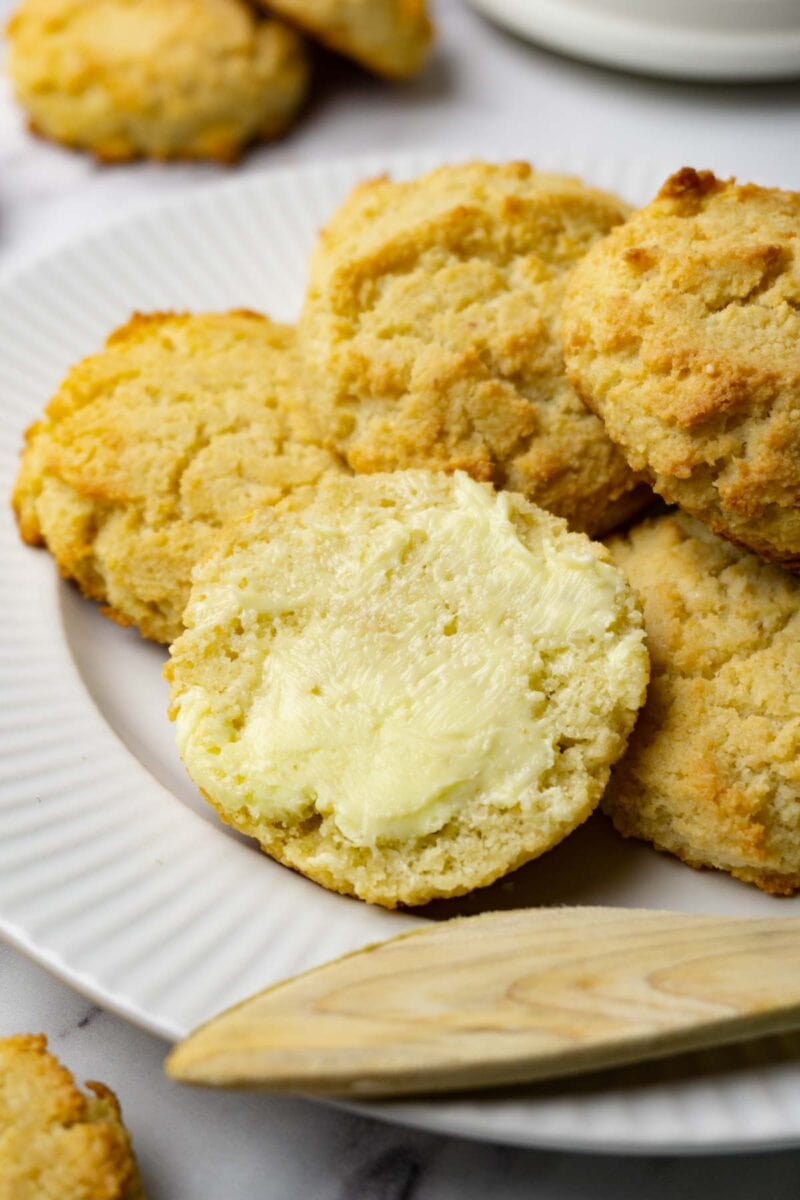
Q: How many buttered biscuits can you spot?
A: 1